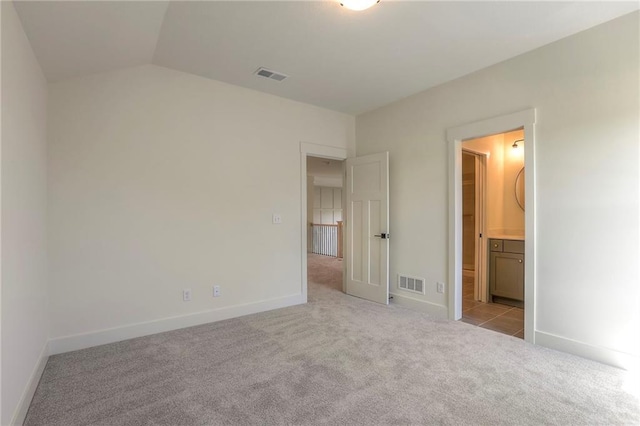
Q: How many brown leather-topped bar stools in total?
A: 0